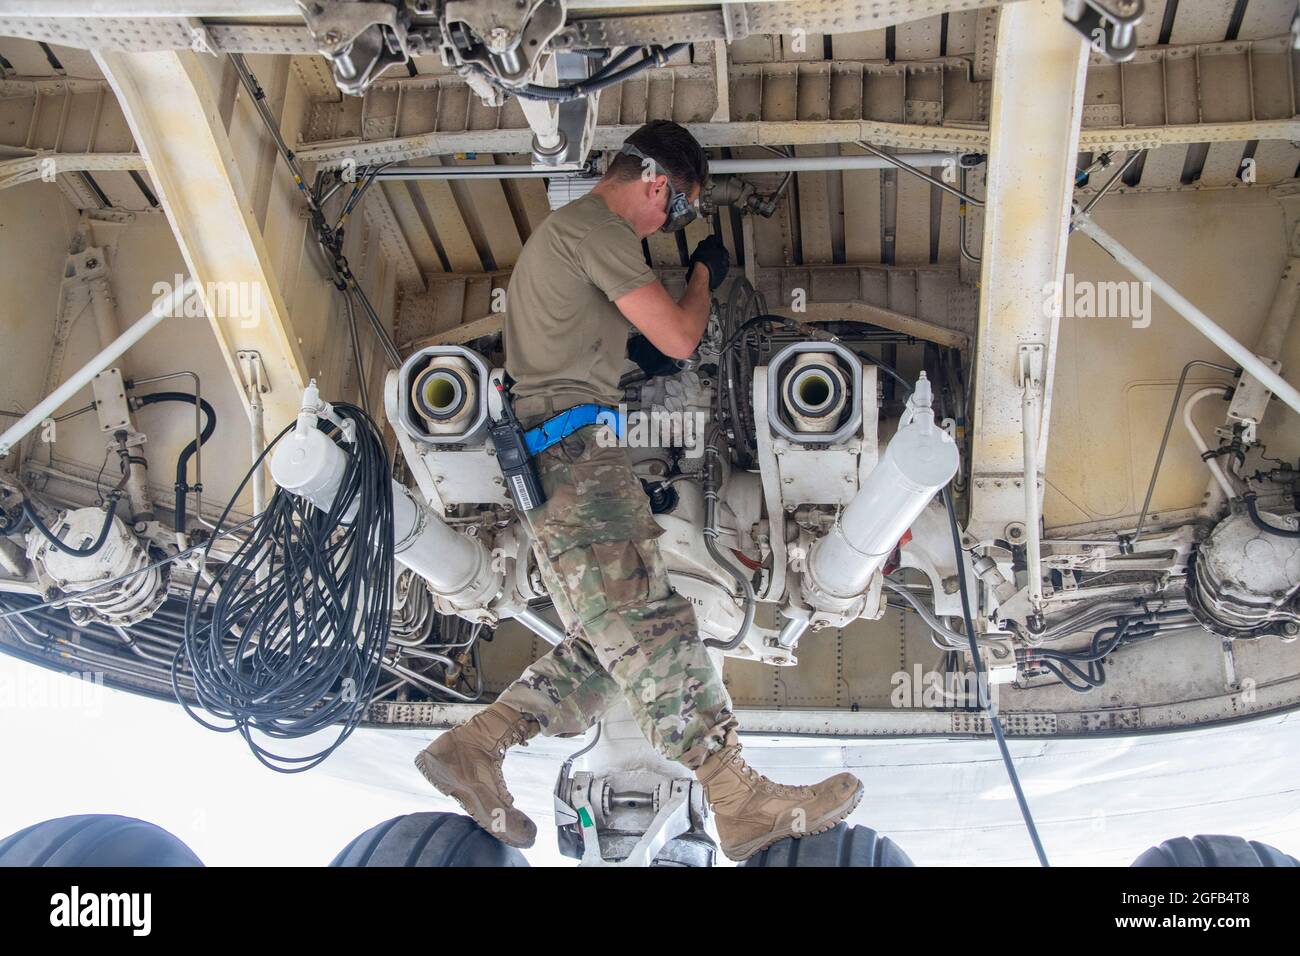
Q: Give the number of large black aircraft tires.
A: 4